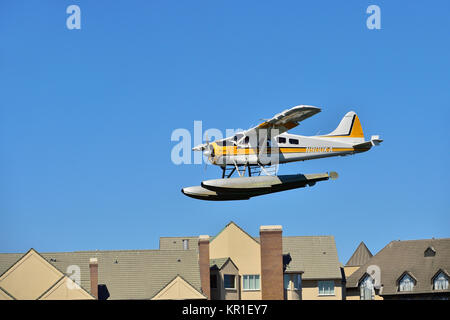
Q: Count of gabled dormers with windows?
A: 3